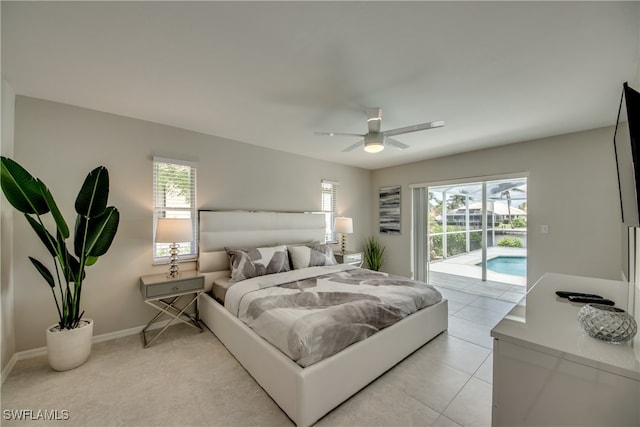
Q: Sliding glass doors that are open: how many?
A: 1